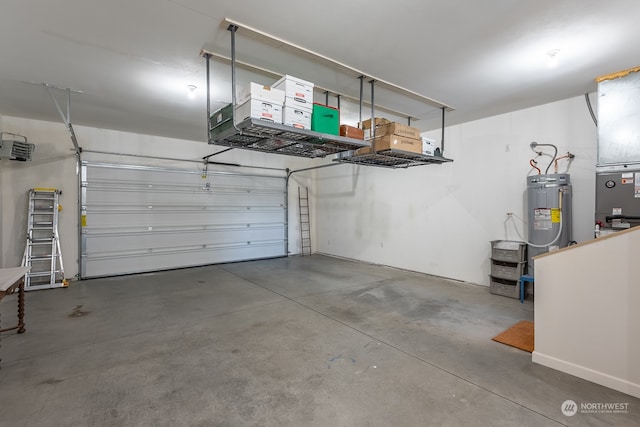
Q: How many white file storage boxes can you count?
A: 5